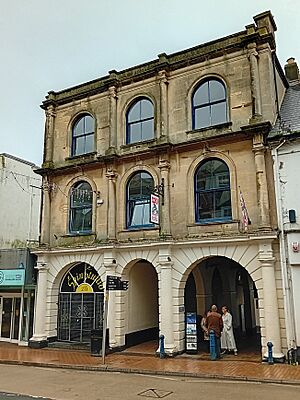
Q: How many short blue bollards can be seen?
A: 3